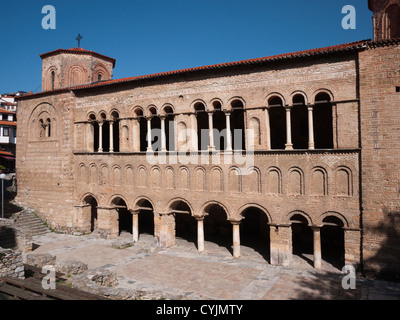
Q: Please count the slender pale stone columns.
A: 12